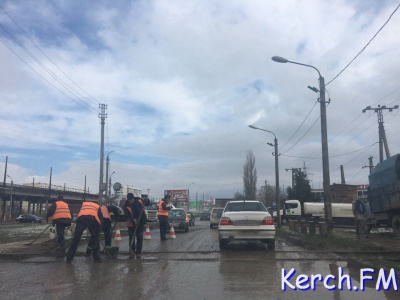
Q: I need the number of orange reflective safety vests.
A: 5